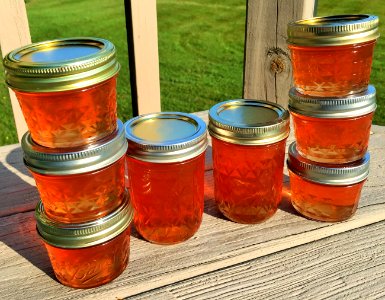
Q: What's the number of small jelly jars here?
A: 6